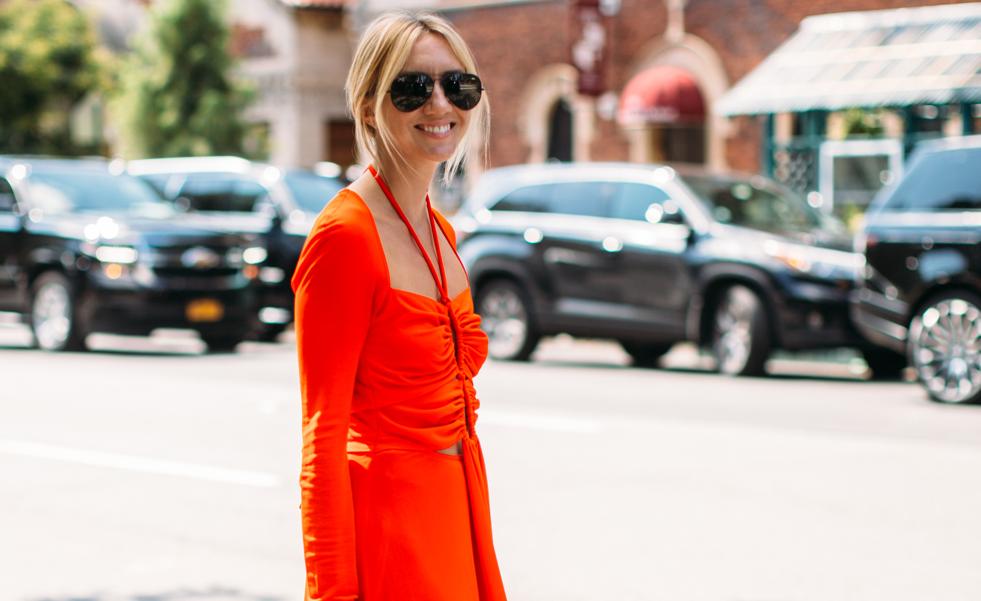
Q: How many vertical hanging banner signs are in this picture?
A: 1